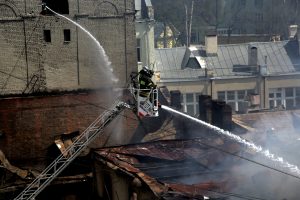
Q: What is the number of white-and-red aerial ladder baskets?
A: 1